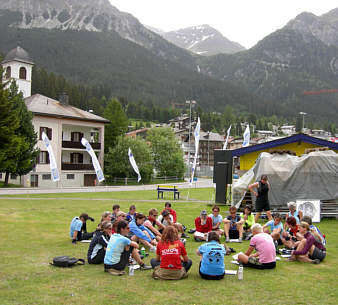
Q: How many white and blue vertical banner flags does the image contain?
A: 6